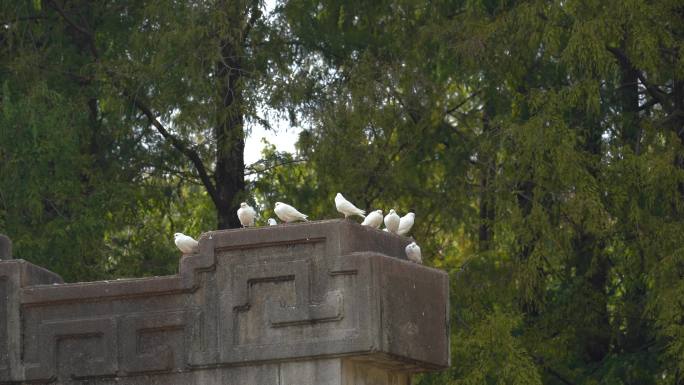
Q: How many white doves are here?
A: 9